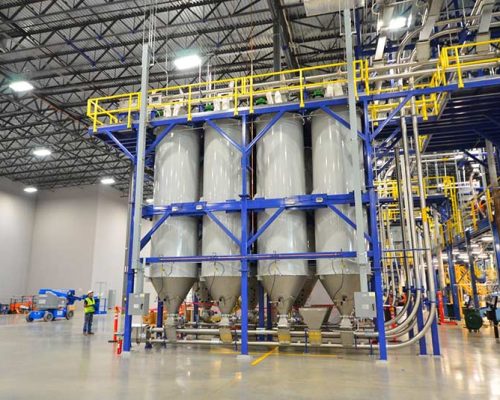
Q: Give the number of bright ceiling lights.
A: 6